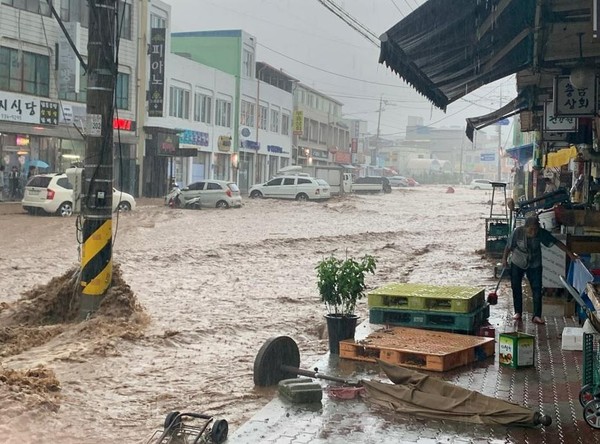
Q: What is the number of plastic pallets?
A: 3